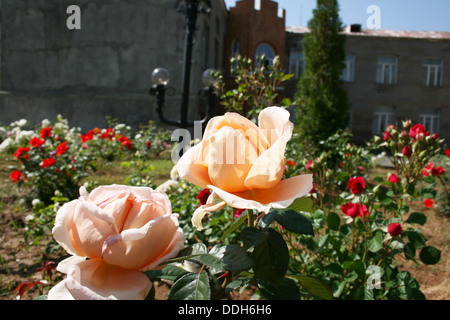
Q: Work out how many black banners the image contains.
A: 1